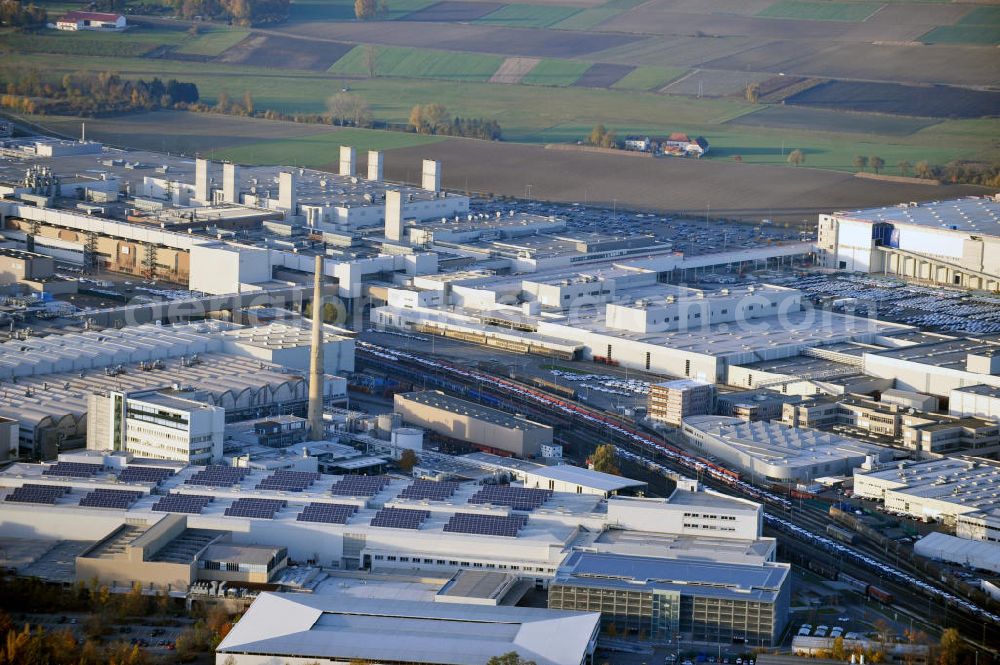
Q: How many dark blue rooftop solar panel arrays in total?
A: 14